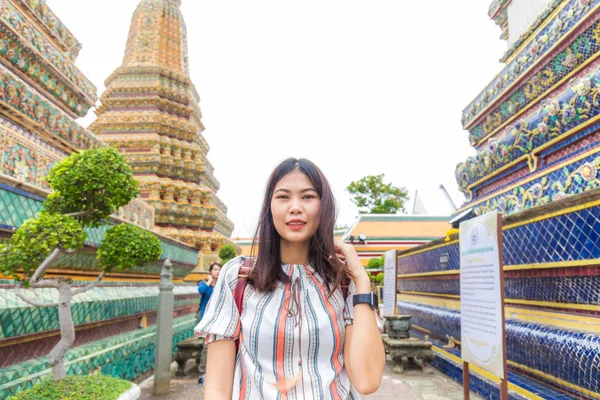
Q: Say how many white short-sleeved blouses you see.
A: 1